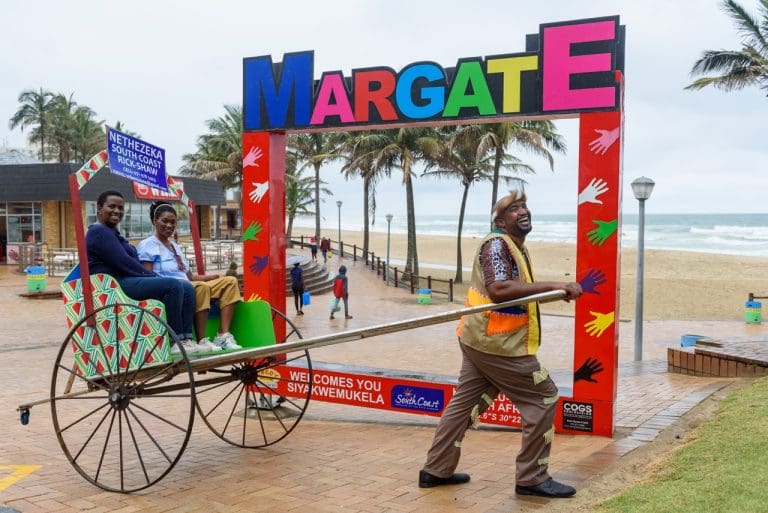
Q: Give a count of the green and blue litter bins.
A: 3